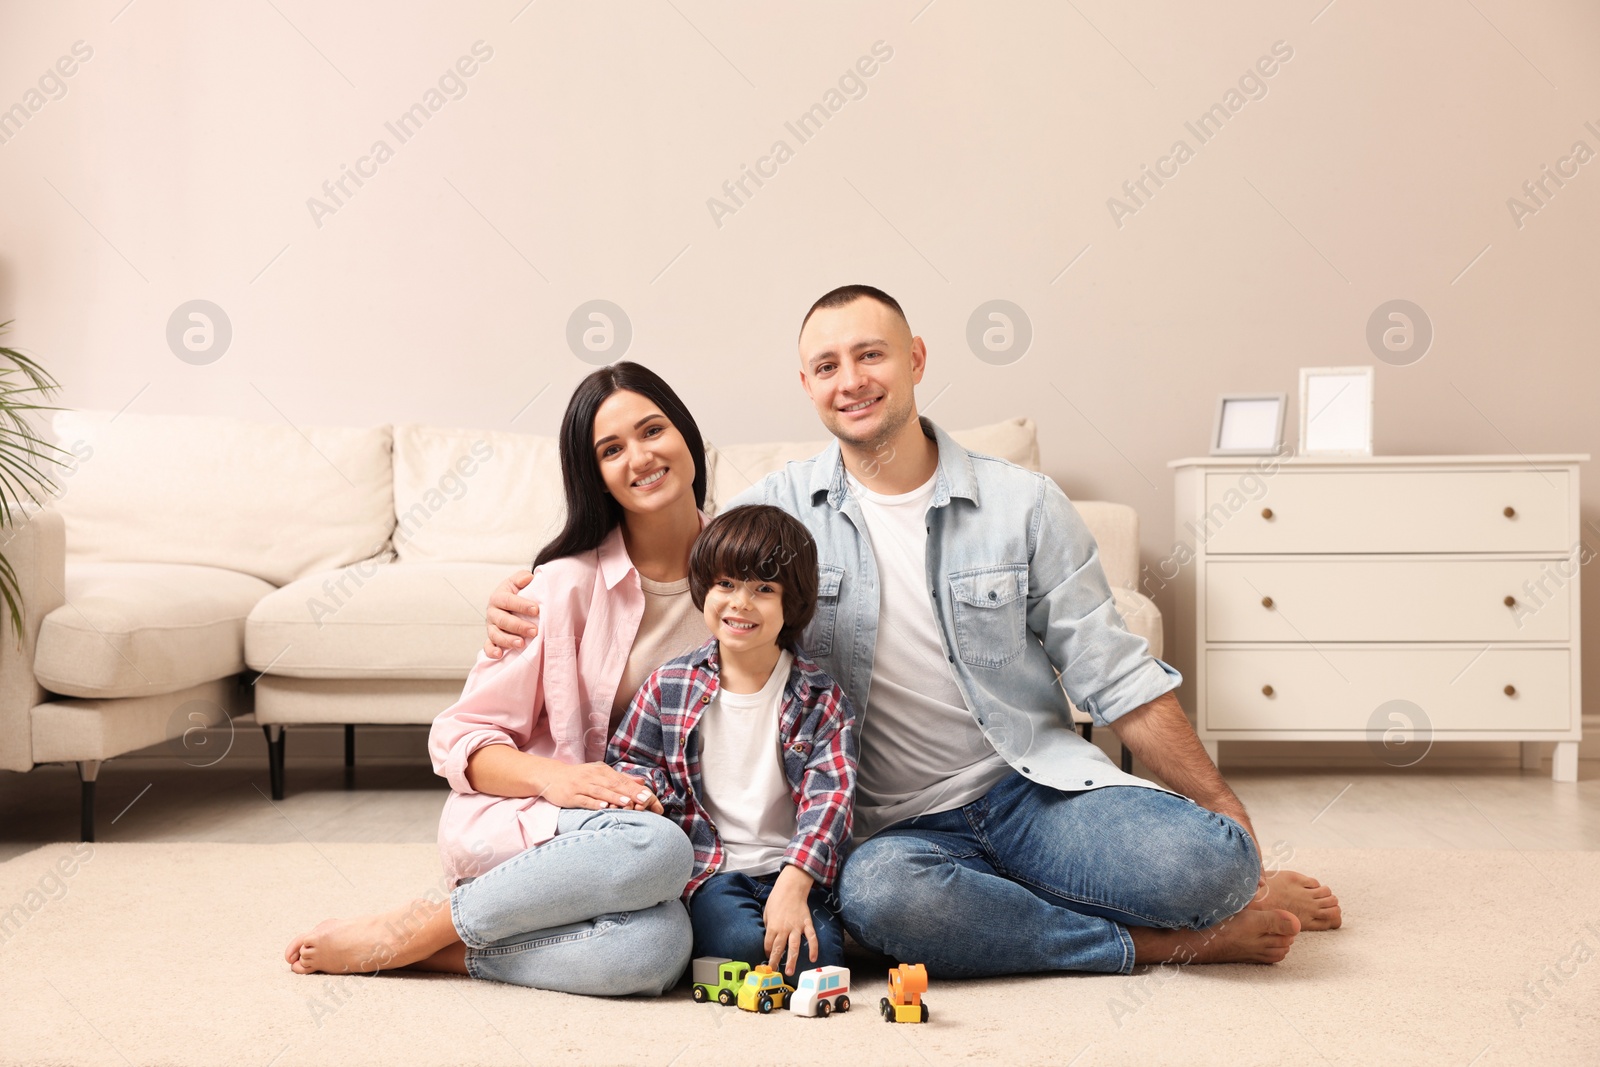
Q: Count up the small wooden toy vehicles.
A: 4